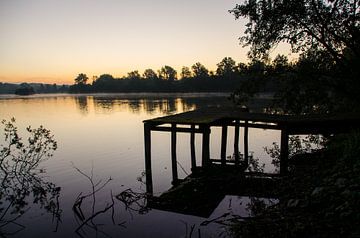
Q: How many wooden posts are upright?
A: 8